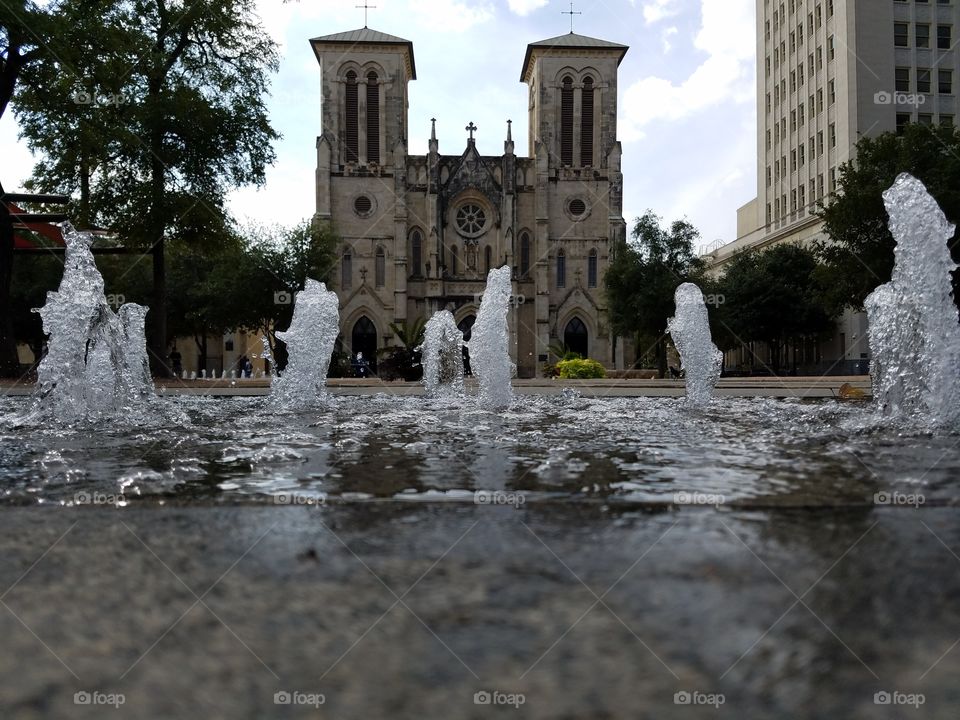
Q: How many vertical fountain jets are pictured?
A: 6